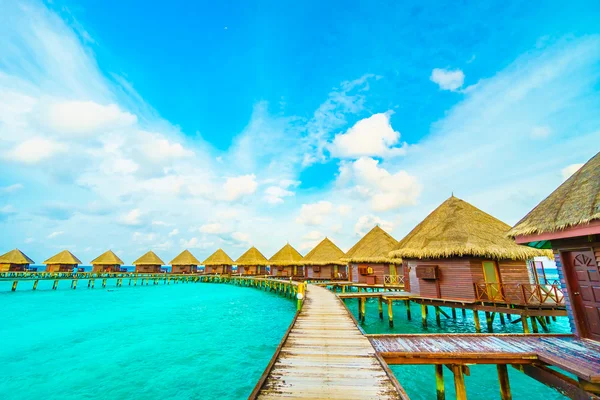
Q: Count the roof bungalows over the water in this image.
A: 12